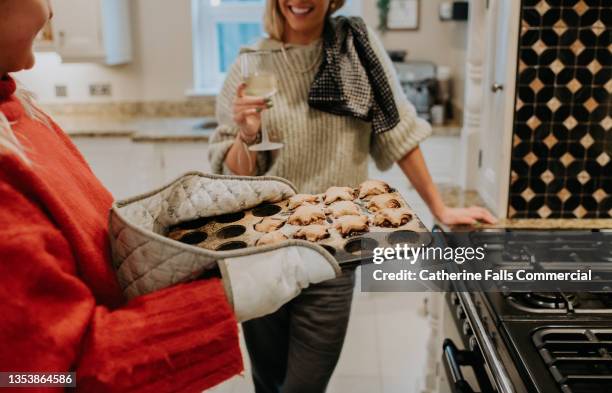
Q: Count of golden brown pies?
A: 11